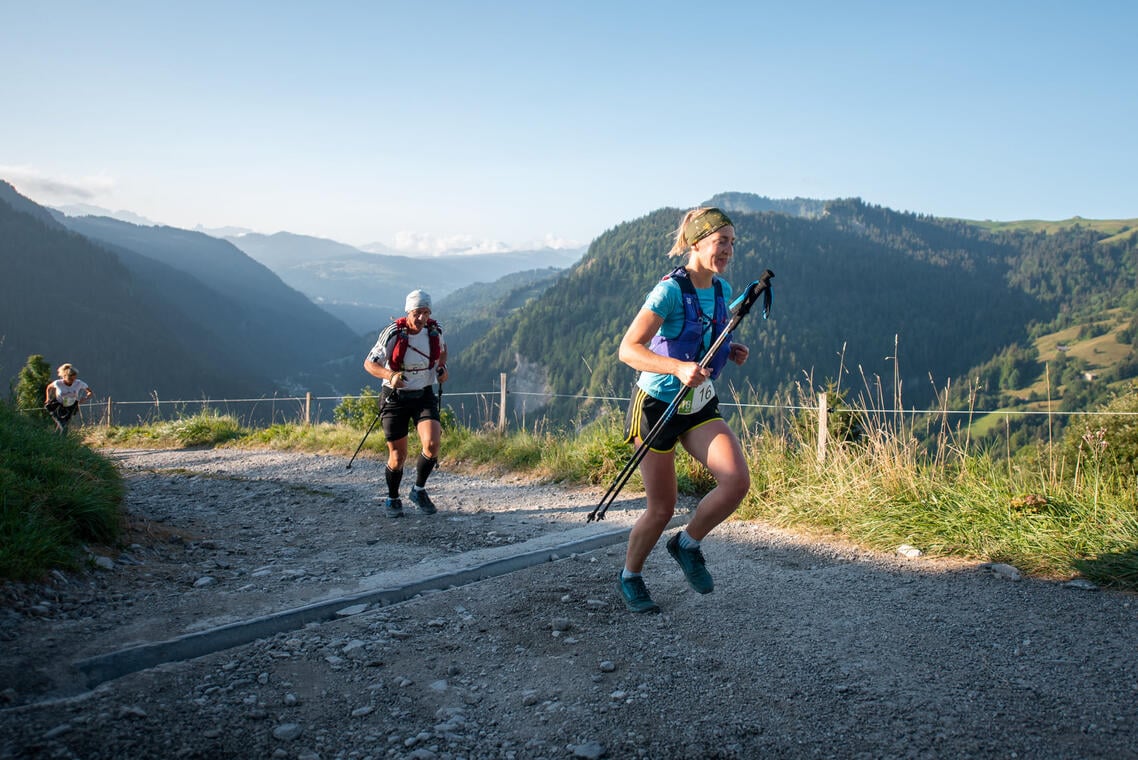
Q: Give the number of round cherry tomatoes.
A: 0